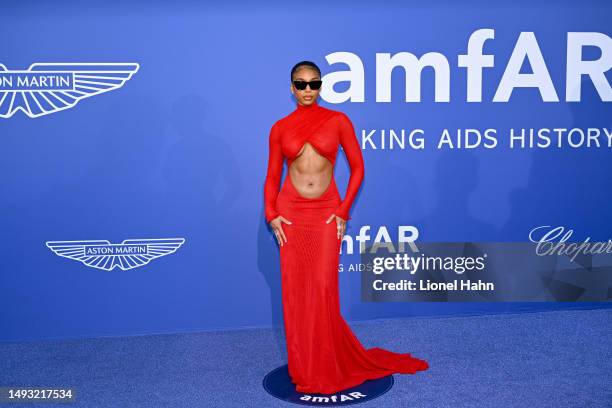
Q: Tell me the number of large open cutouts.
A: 1